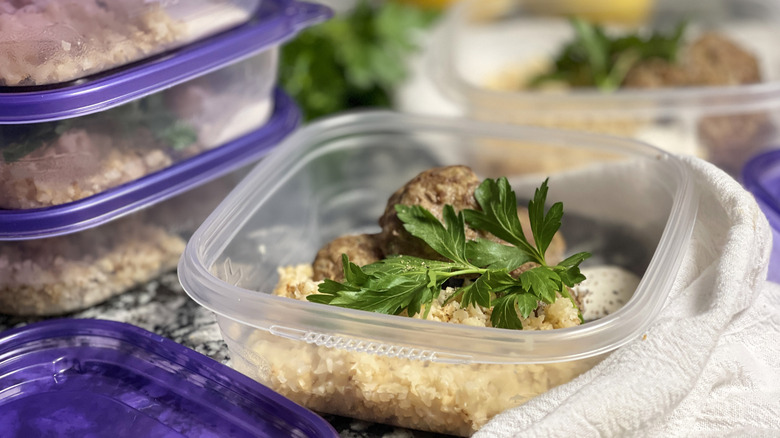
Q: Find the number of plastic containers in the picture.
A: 5